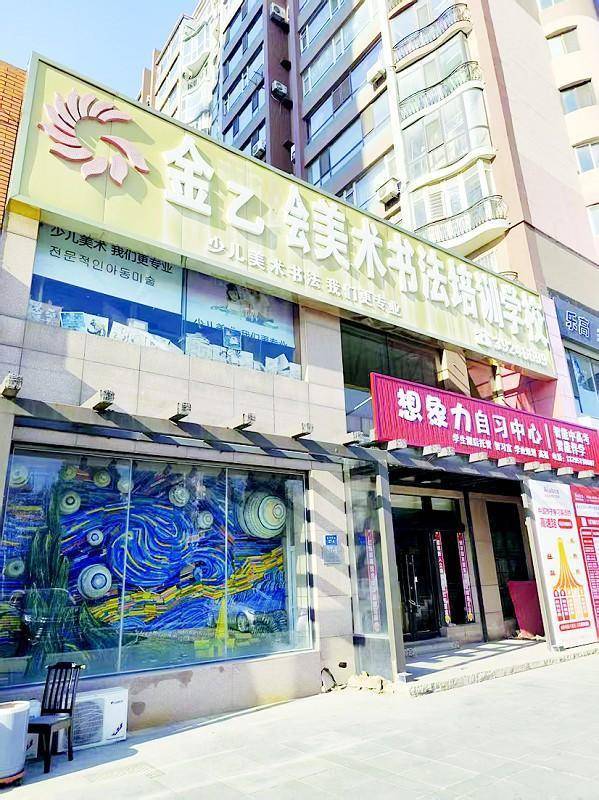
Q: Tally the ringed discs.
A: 11